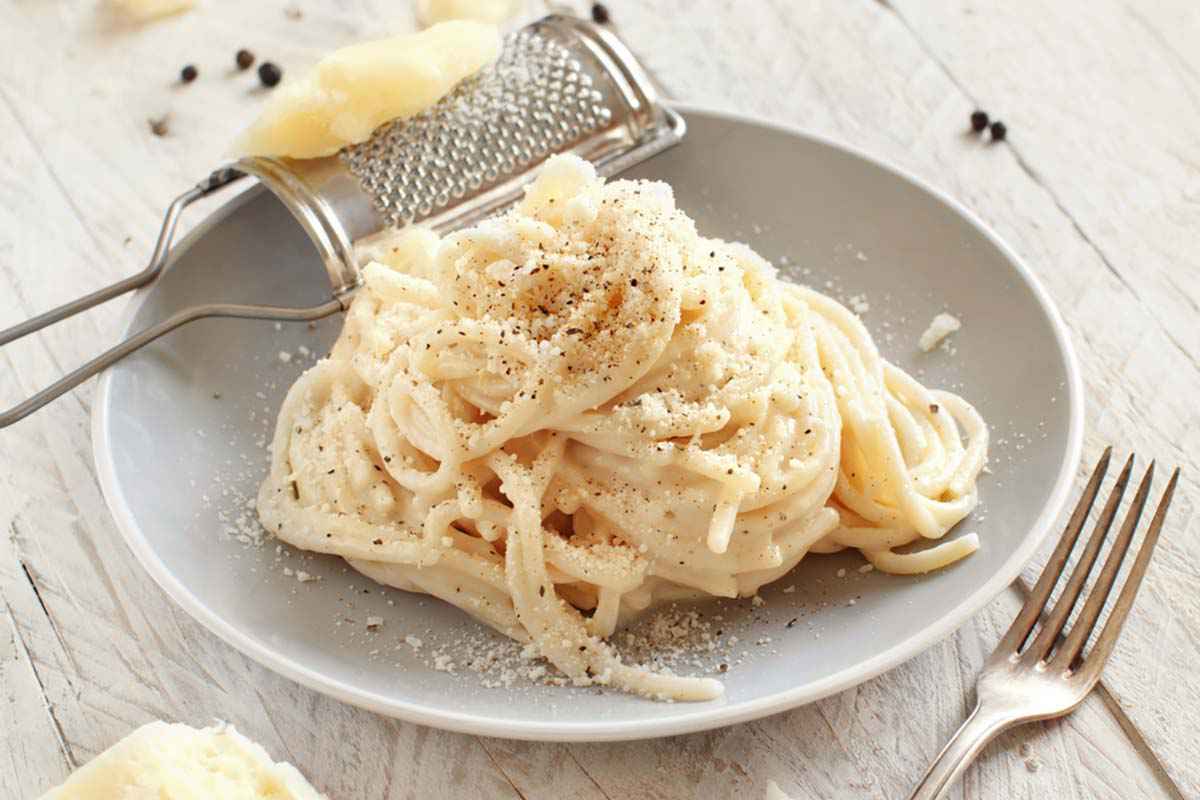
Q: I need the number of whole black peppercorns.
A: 6